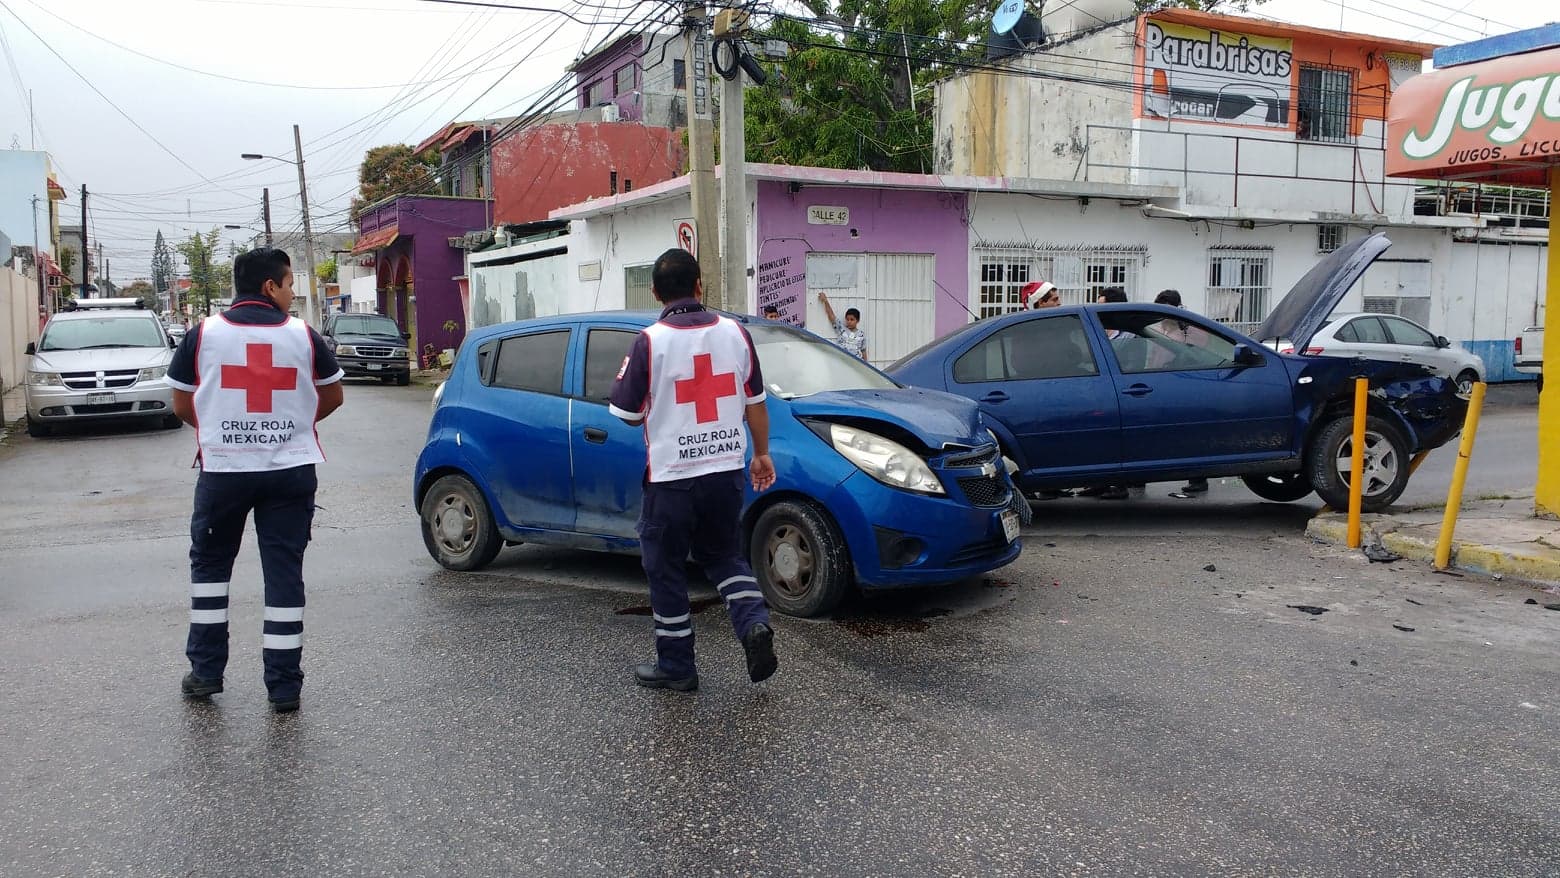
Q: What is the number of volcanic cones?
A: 0